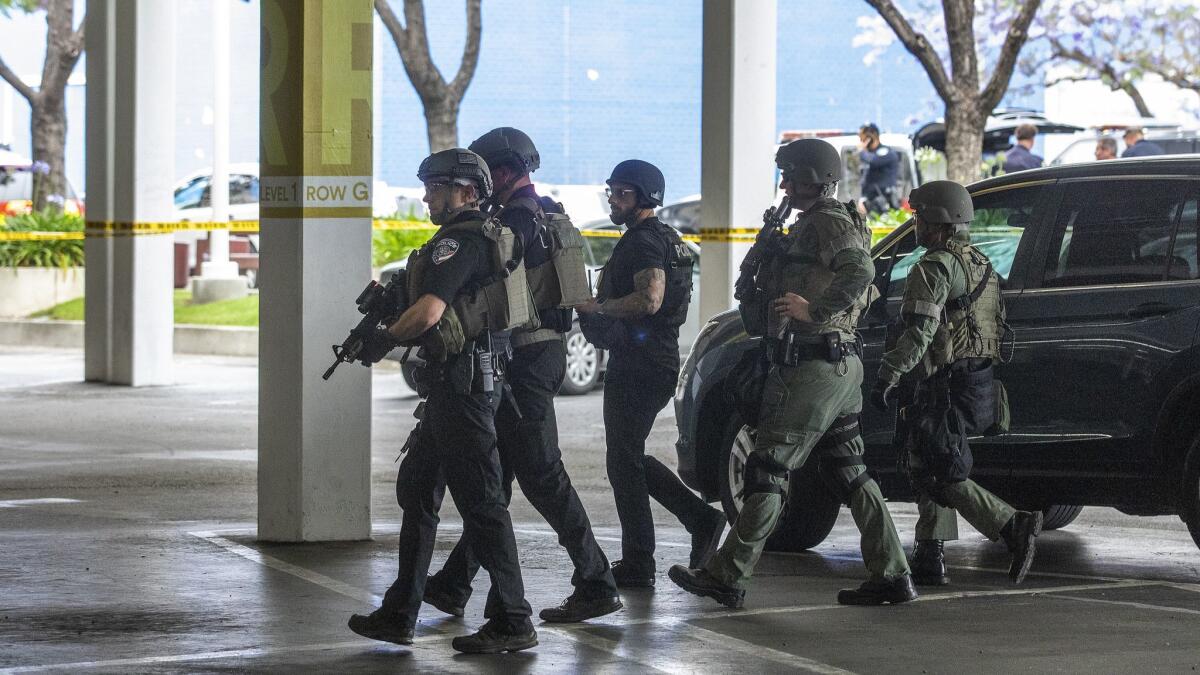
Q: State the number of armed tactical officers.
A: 5